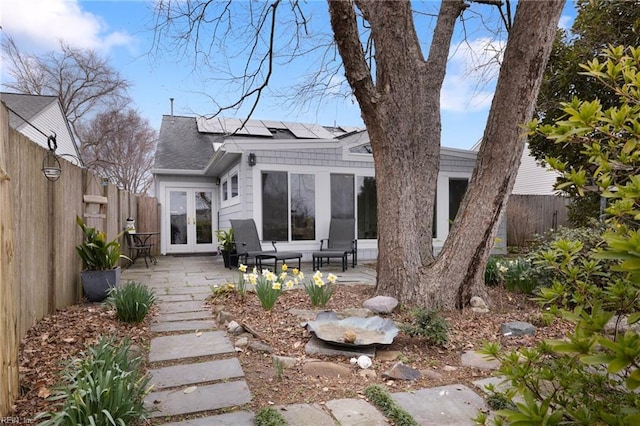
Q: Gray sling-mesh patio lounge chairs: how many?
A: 2